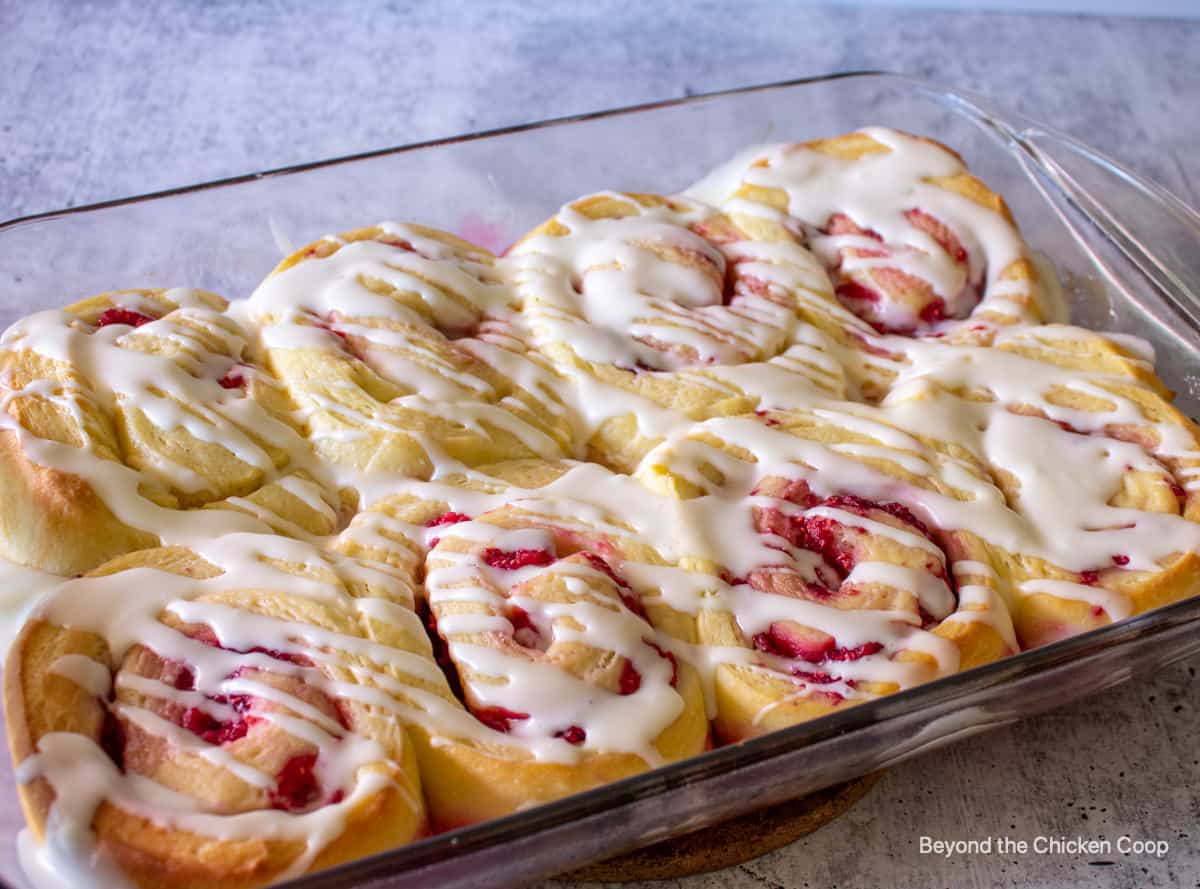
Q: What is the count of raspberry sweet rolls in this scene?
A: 8